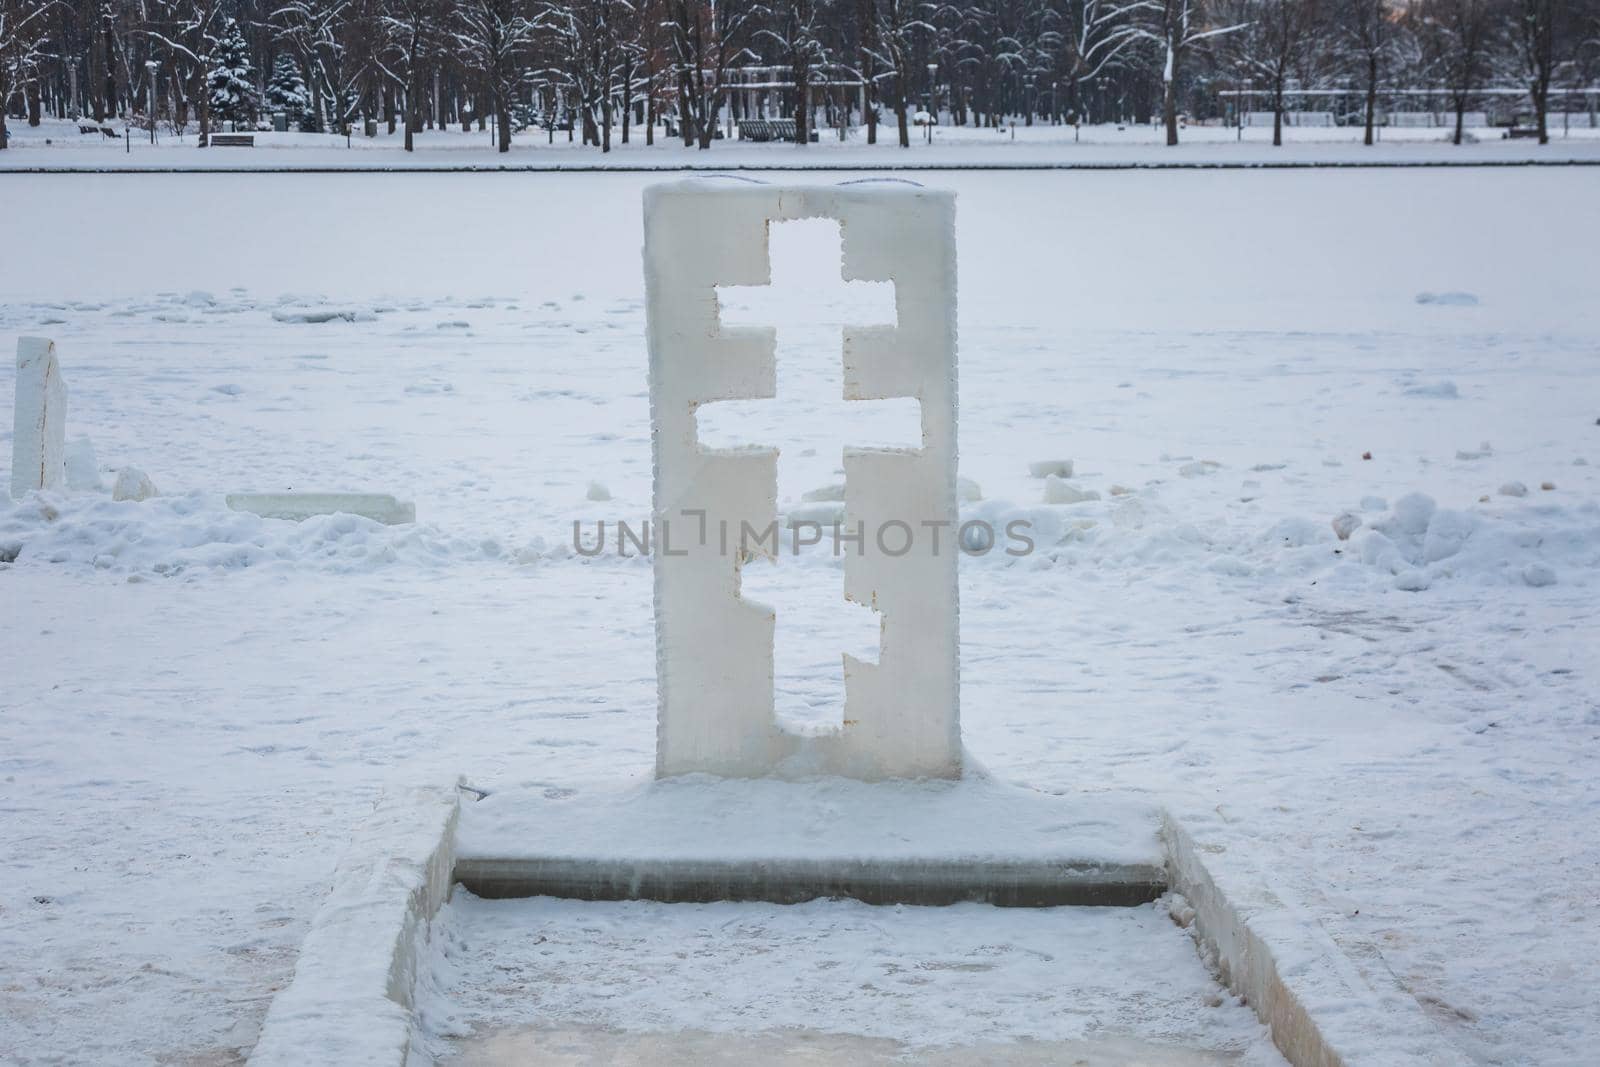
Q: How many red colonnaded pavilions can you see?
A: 0